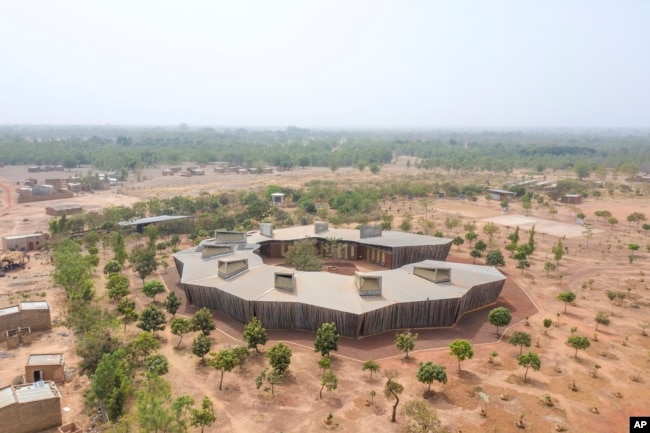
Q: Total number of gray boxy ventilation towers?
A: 9